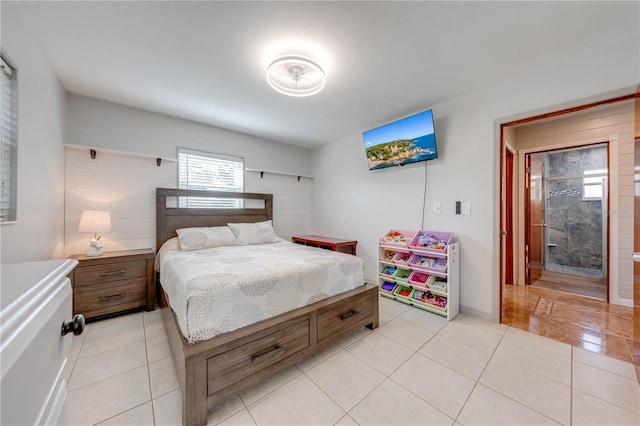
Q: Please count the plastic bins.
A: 12